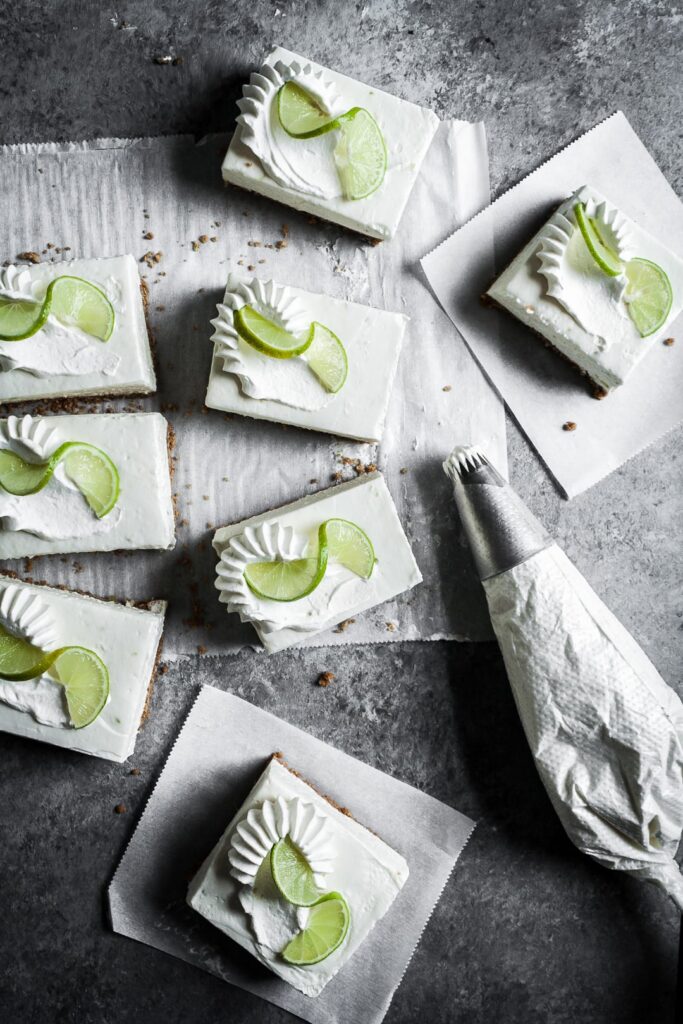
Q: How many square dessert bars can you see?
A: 8